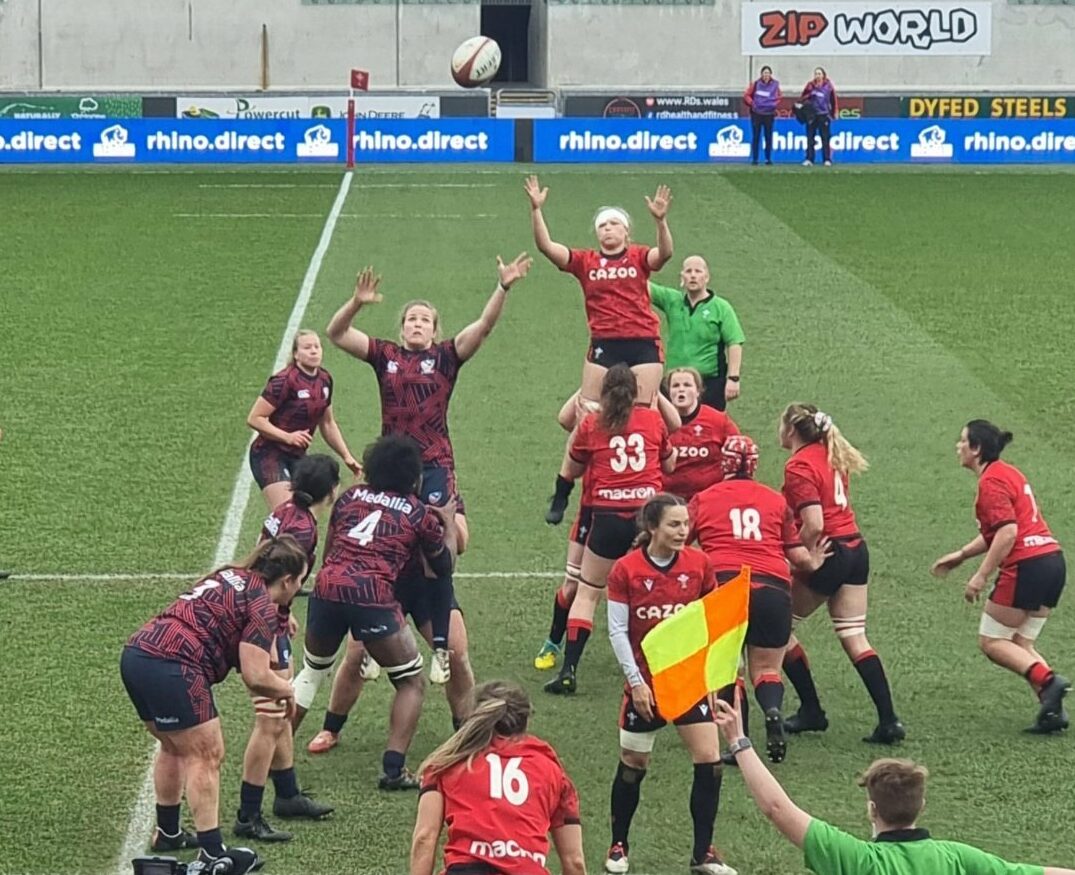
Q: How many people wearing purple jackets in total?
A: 2